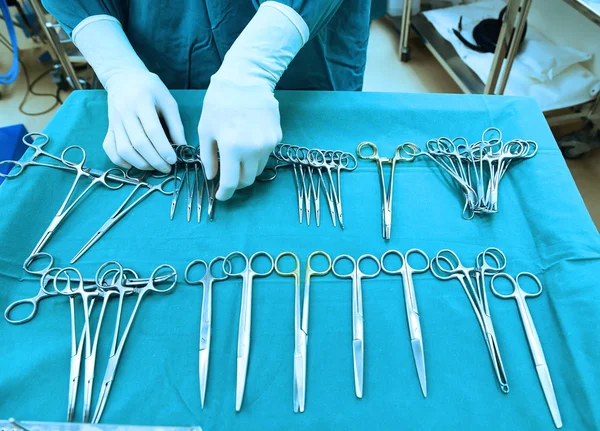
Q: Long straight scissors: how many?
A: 6